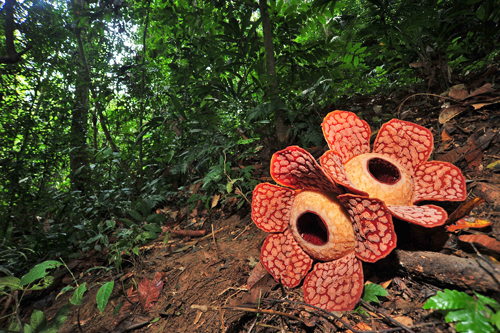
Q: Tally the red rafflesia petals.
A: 10